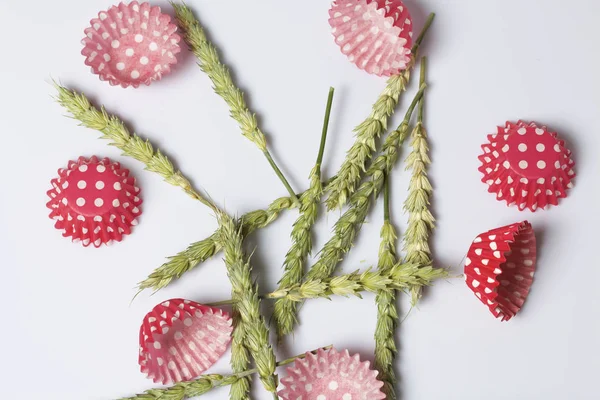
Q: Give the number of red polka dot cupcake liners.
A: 7